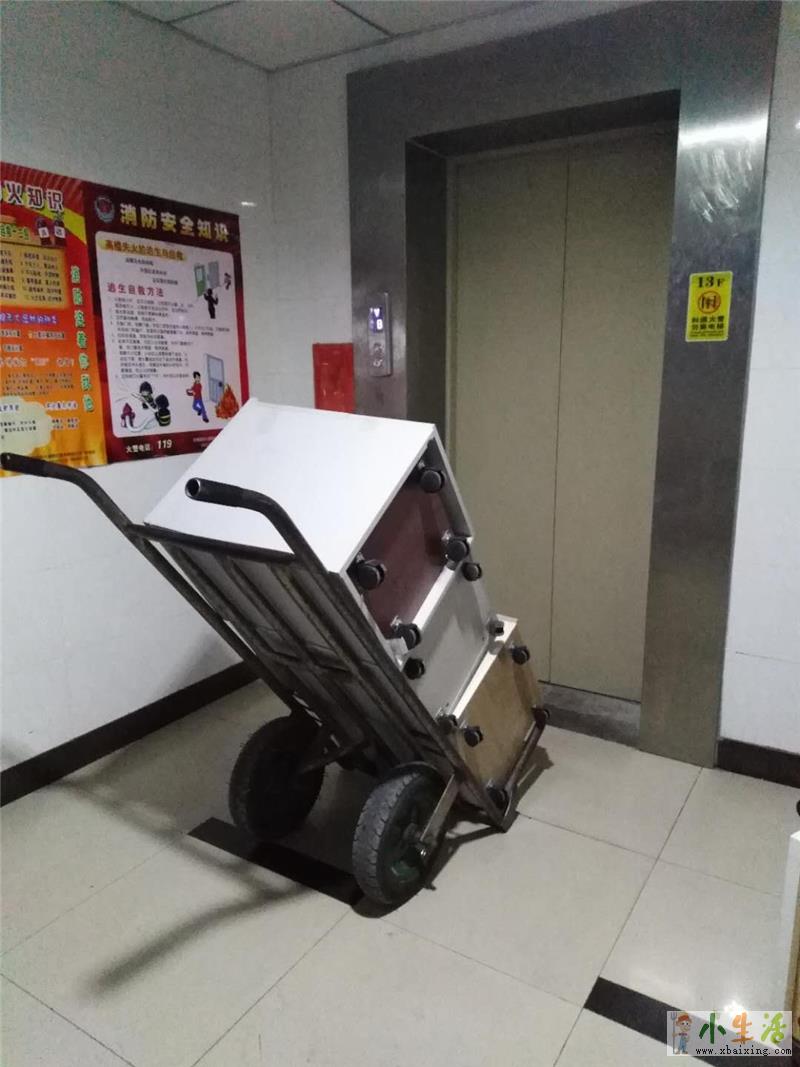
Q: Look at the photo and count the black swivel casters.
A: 12